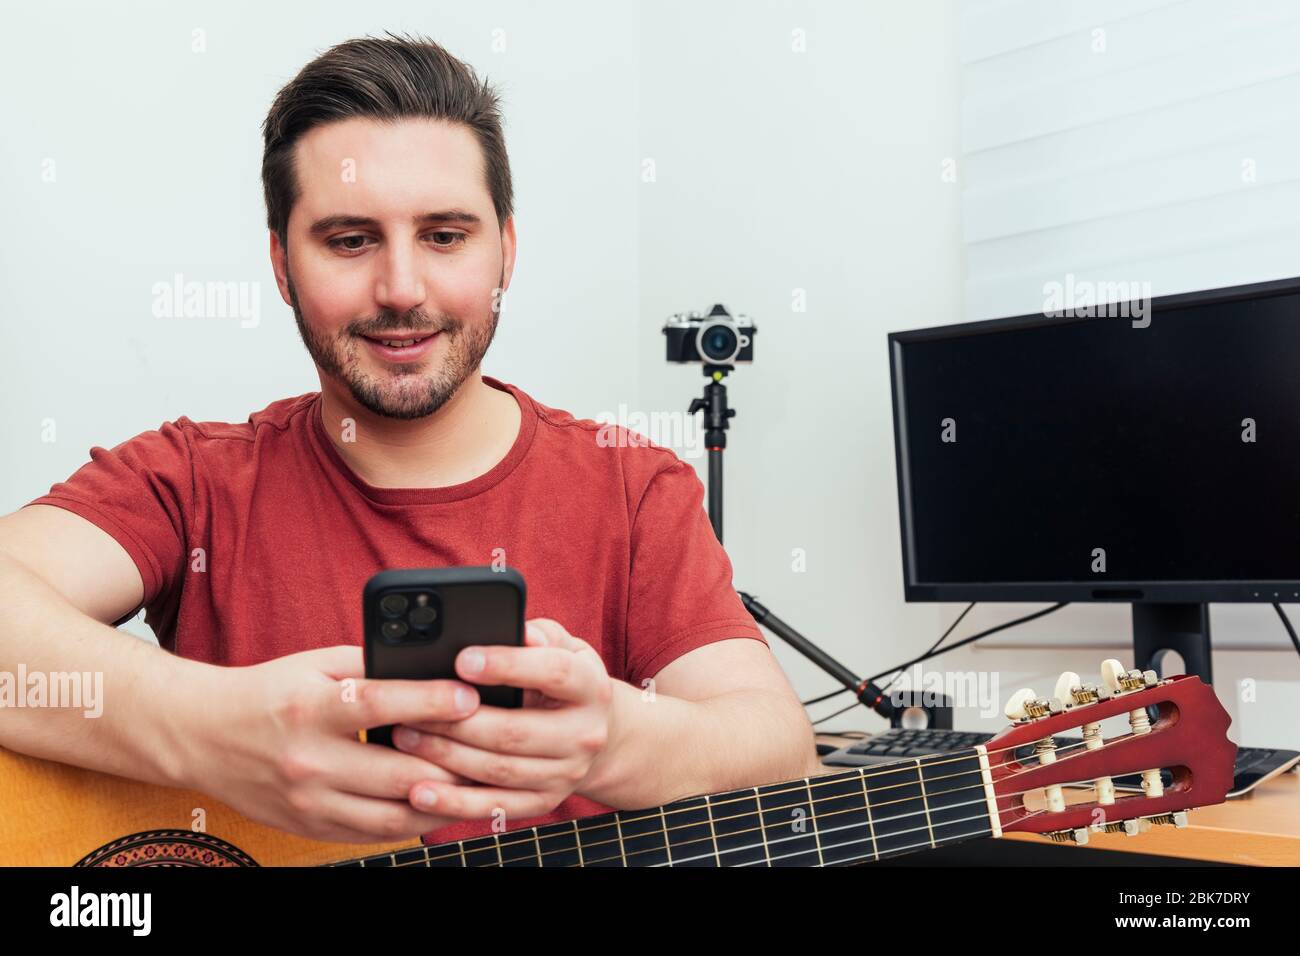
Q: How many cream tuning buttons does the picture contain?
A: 3